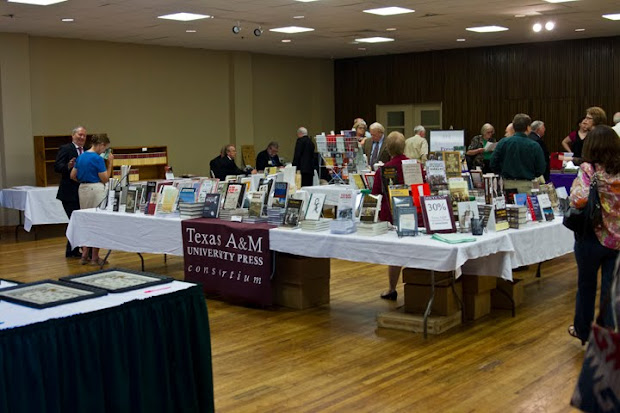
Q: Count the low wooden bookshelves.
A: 2